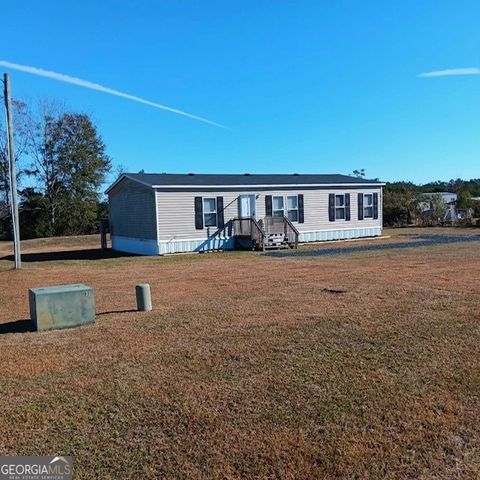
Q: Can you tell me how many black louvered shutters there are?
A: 8